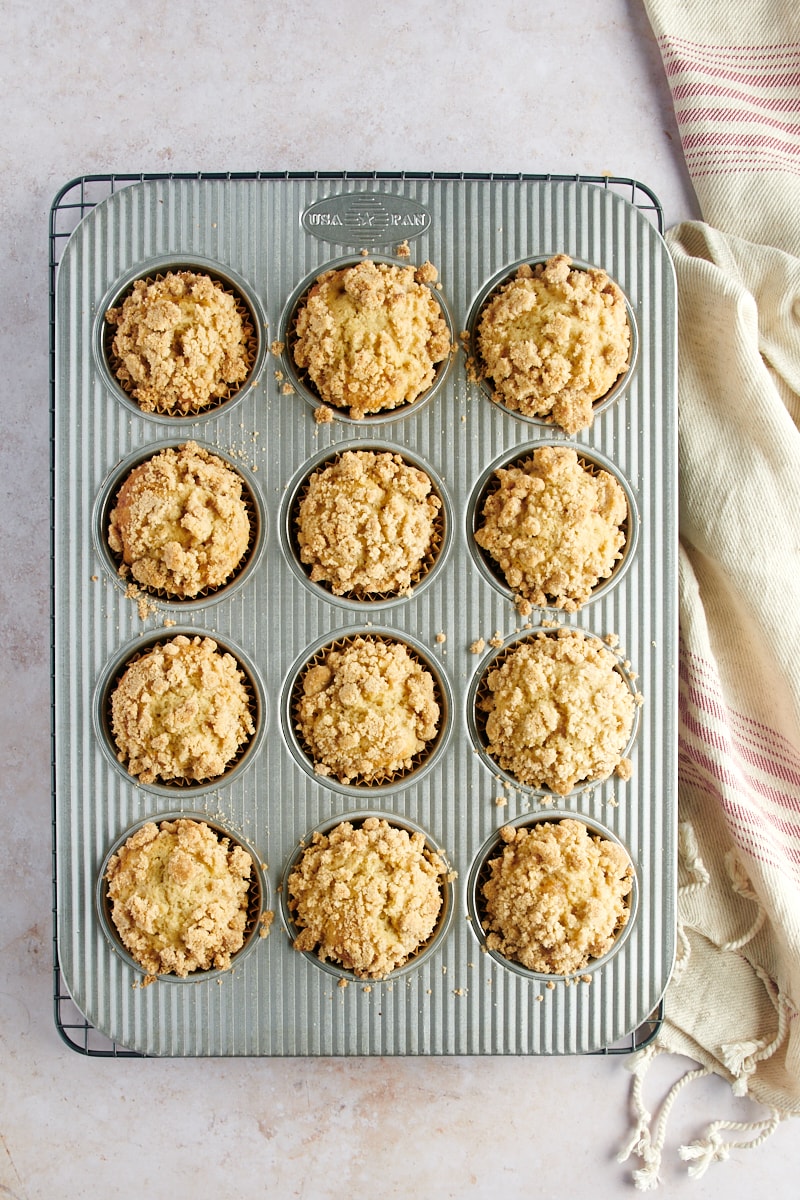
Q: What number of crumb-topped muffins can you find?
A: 12